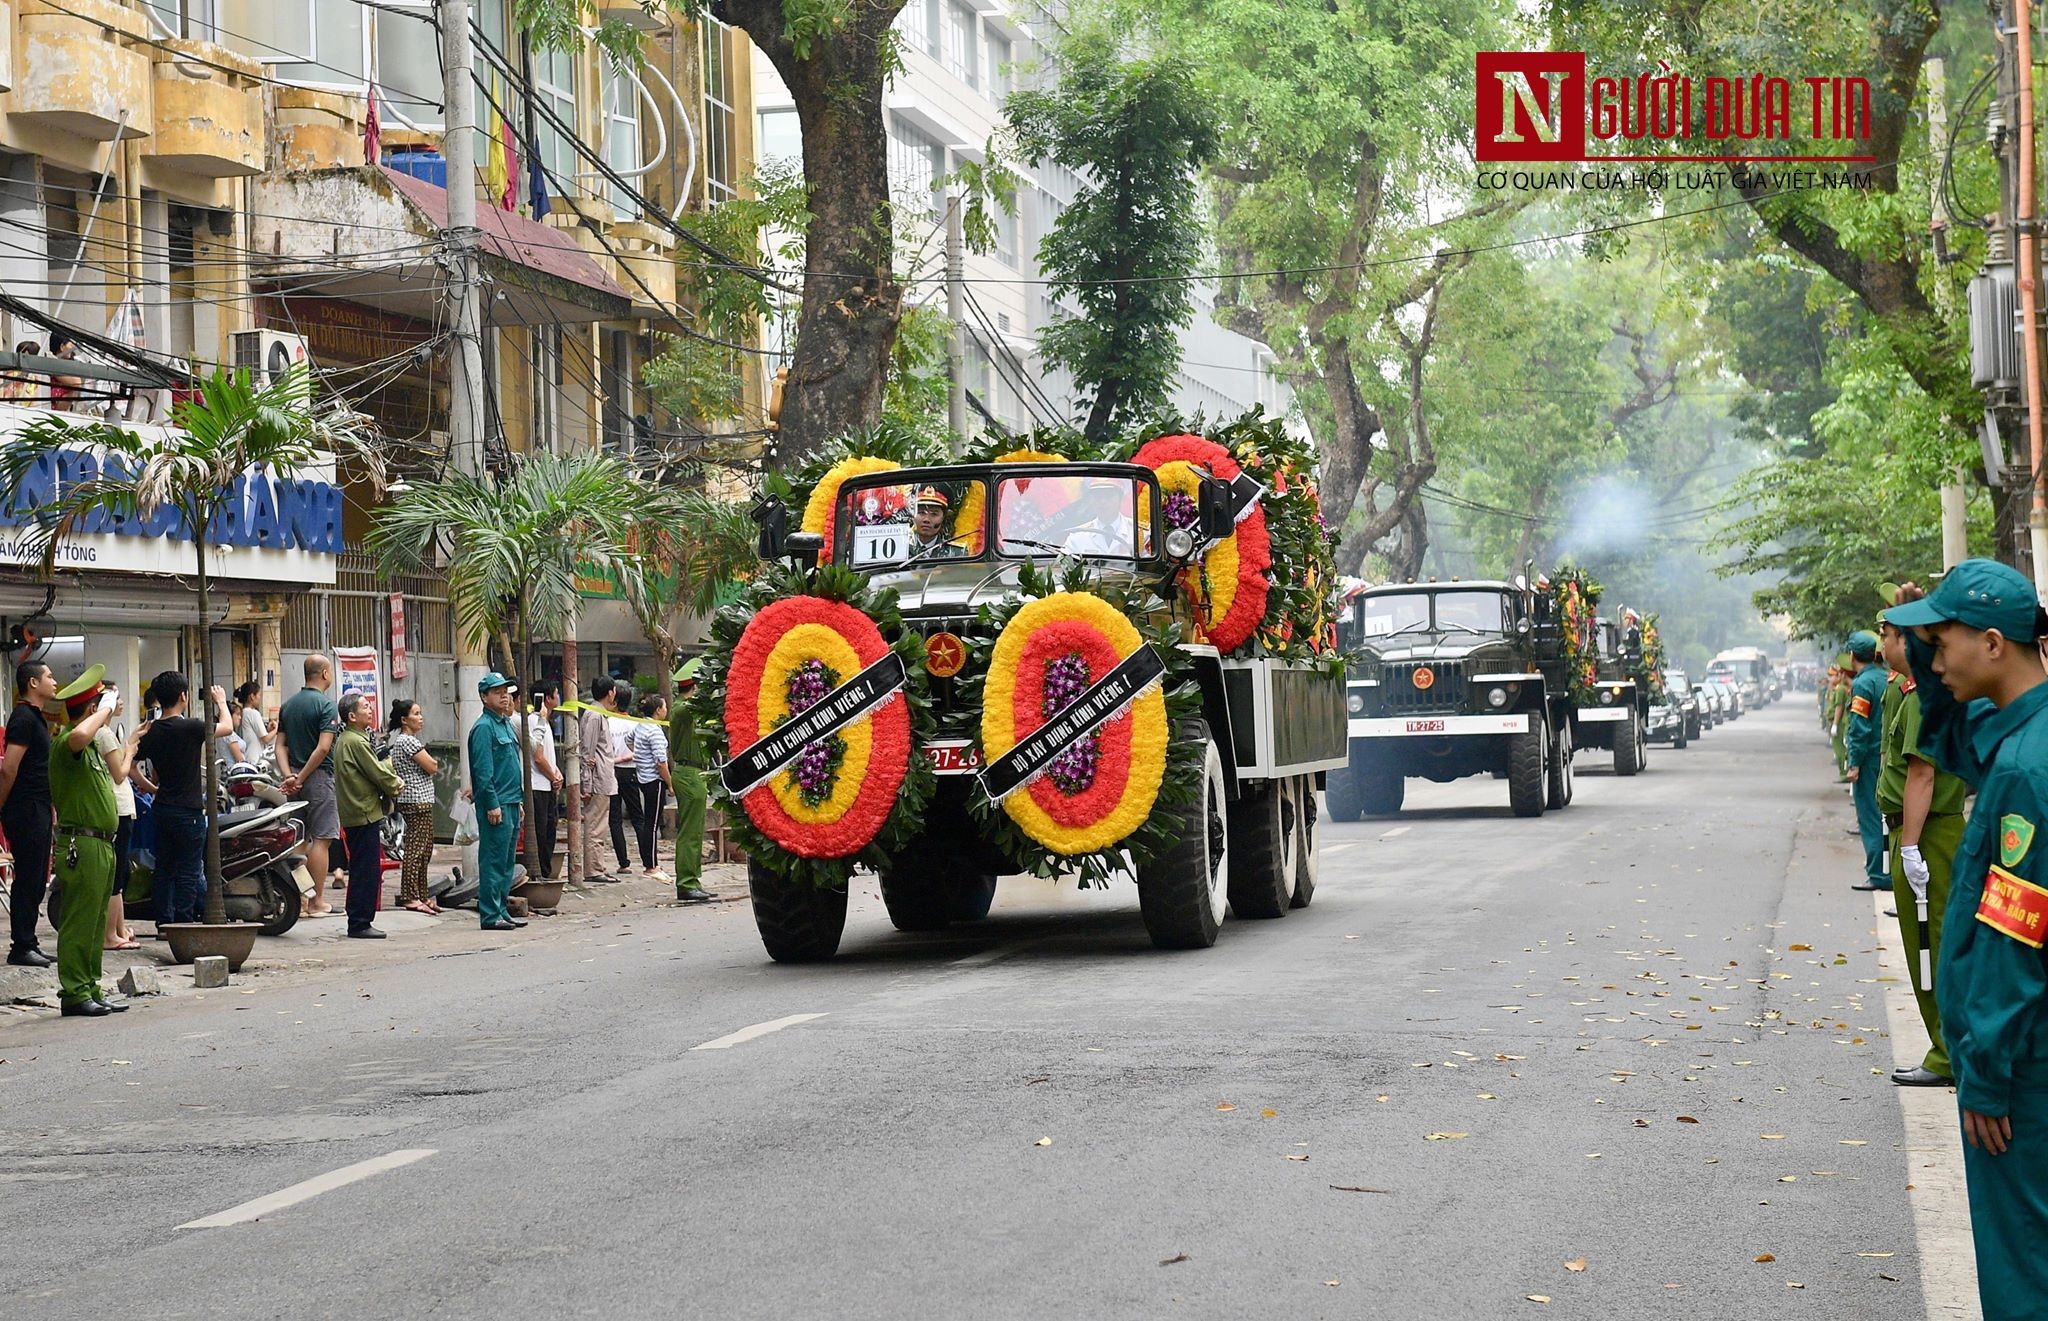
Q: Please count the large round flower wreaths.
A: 5